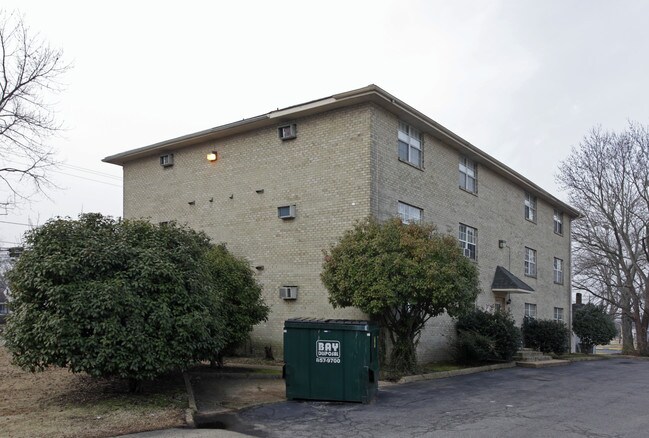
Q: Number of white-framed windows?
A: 10